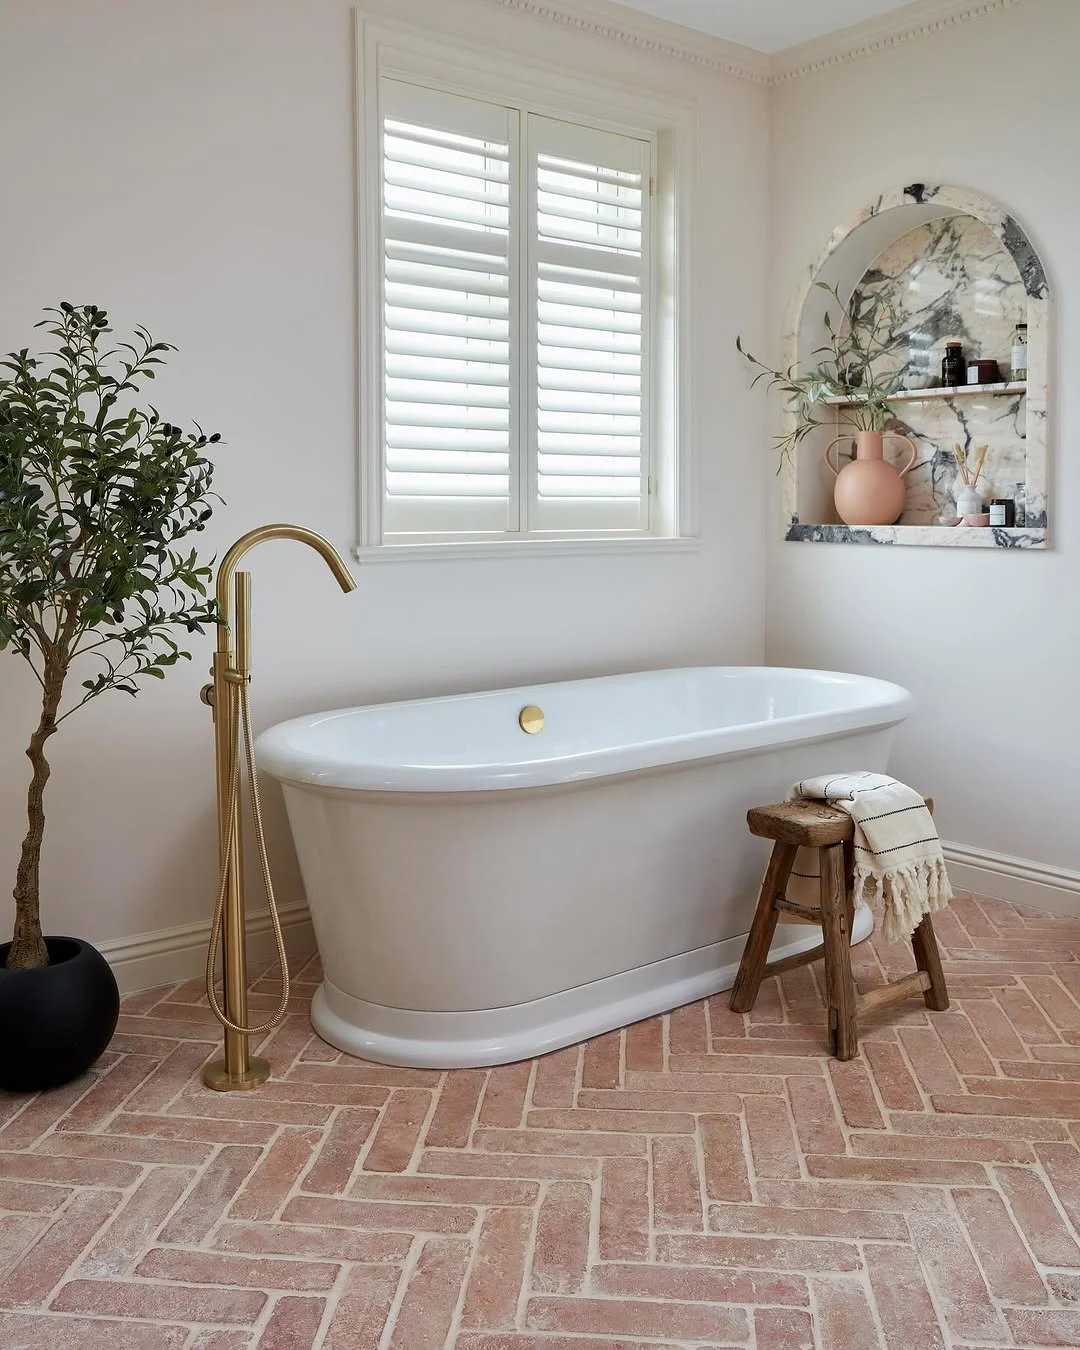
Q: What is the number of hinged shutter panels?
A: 2